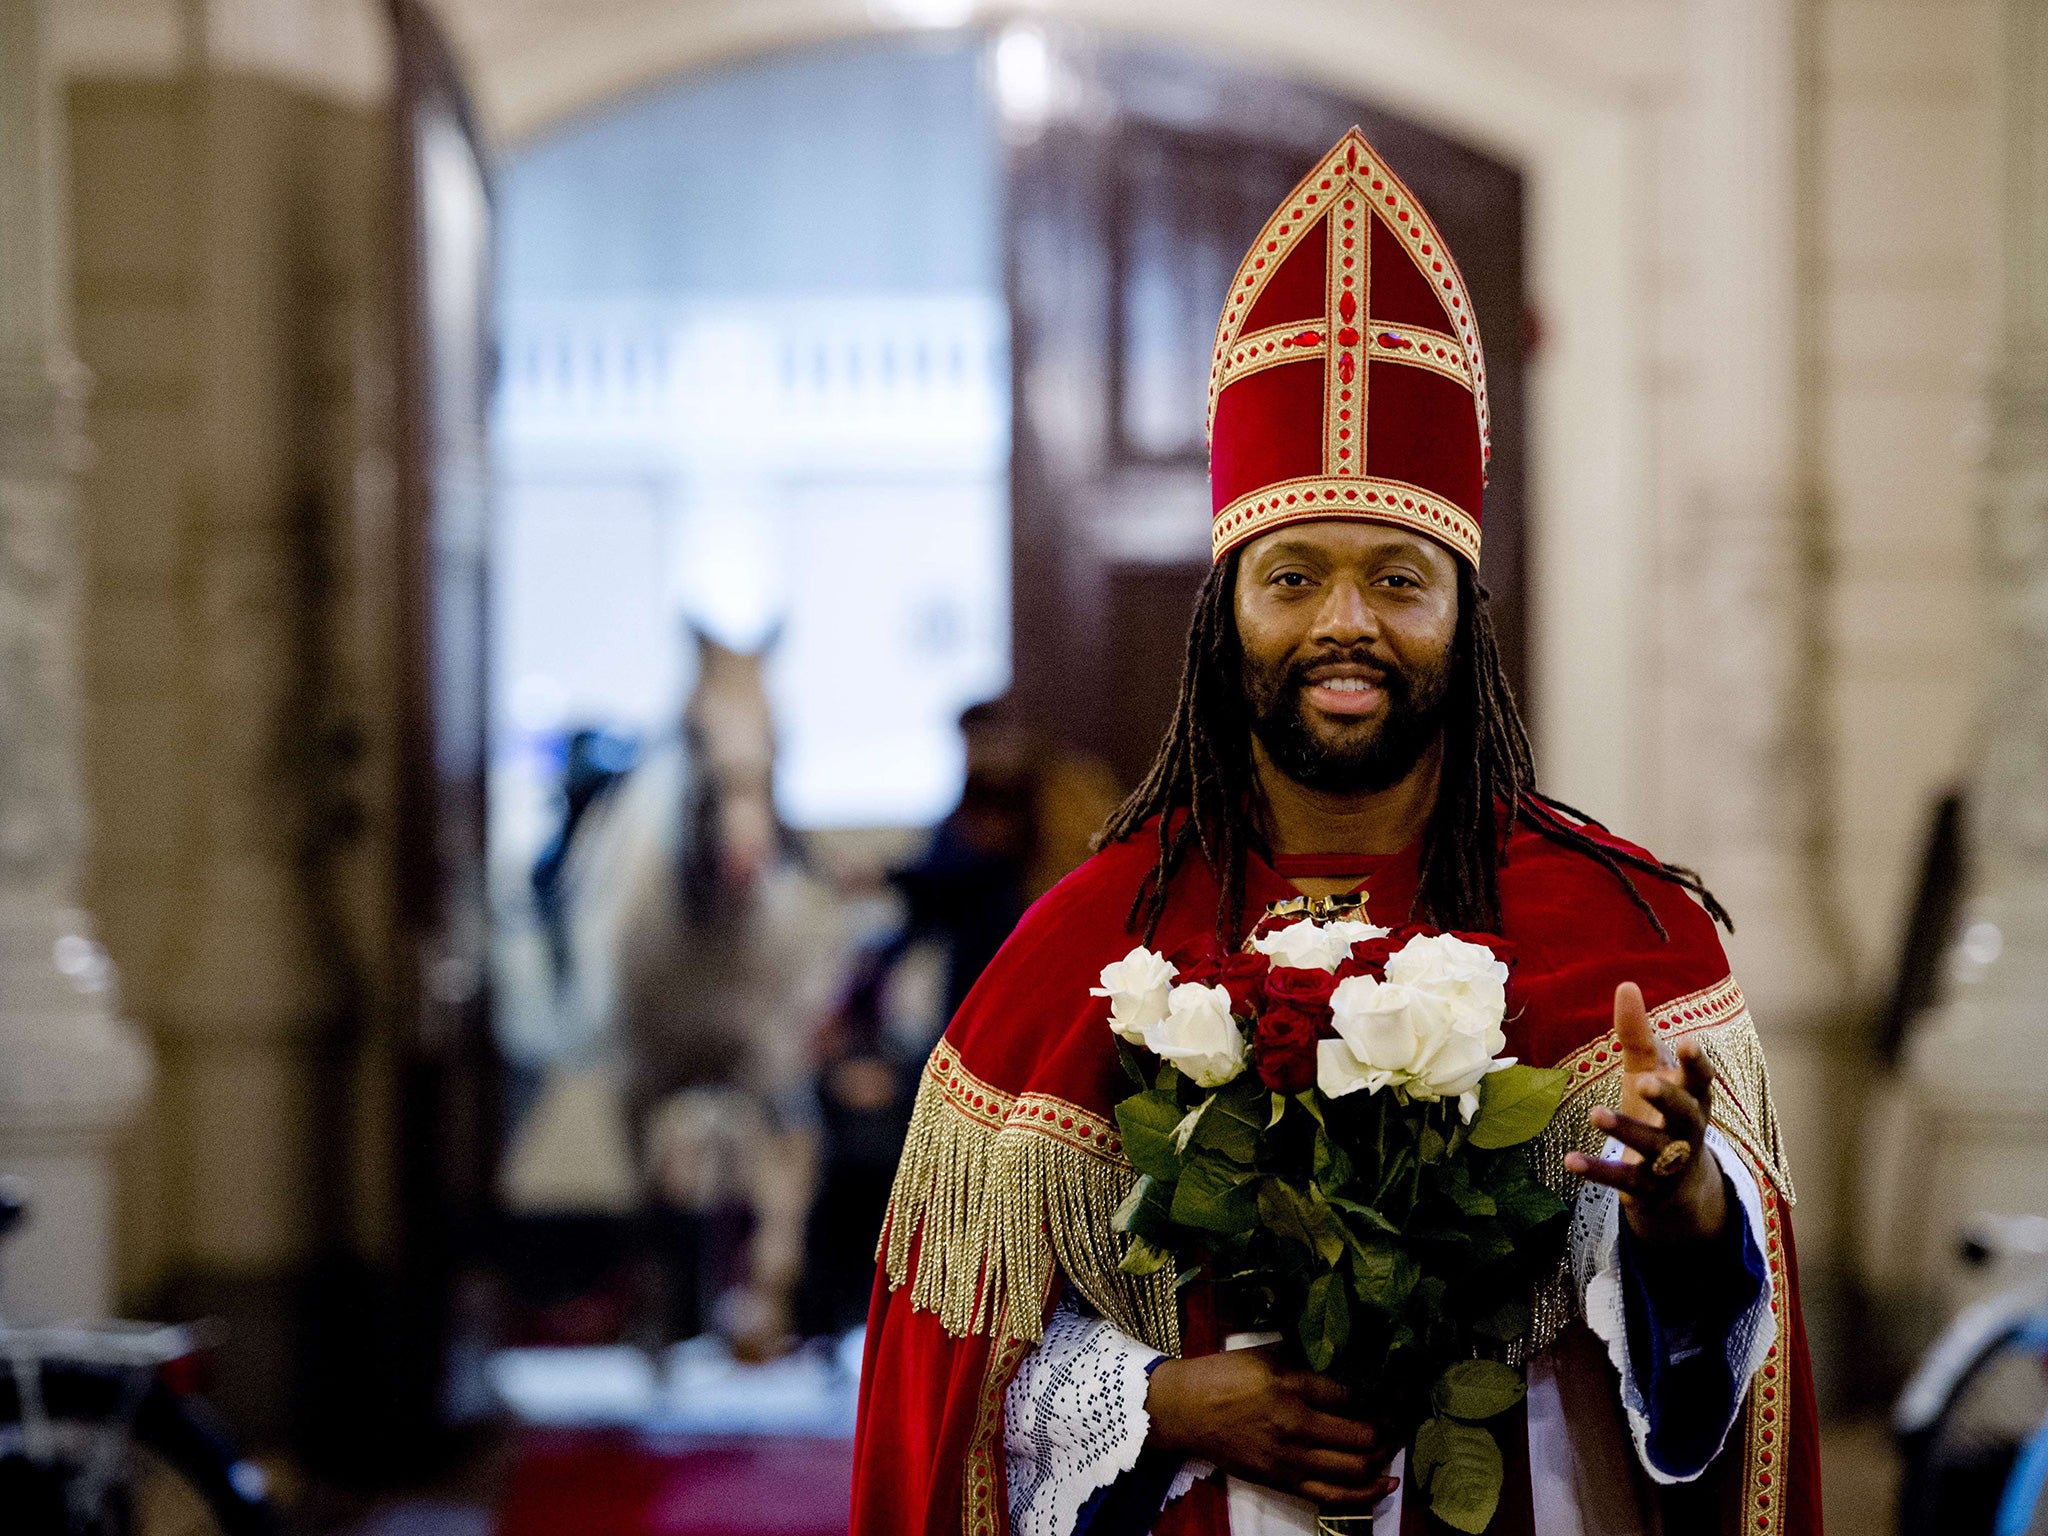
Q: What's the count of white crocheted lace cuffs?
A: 2